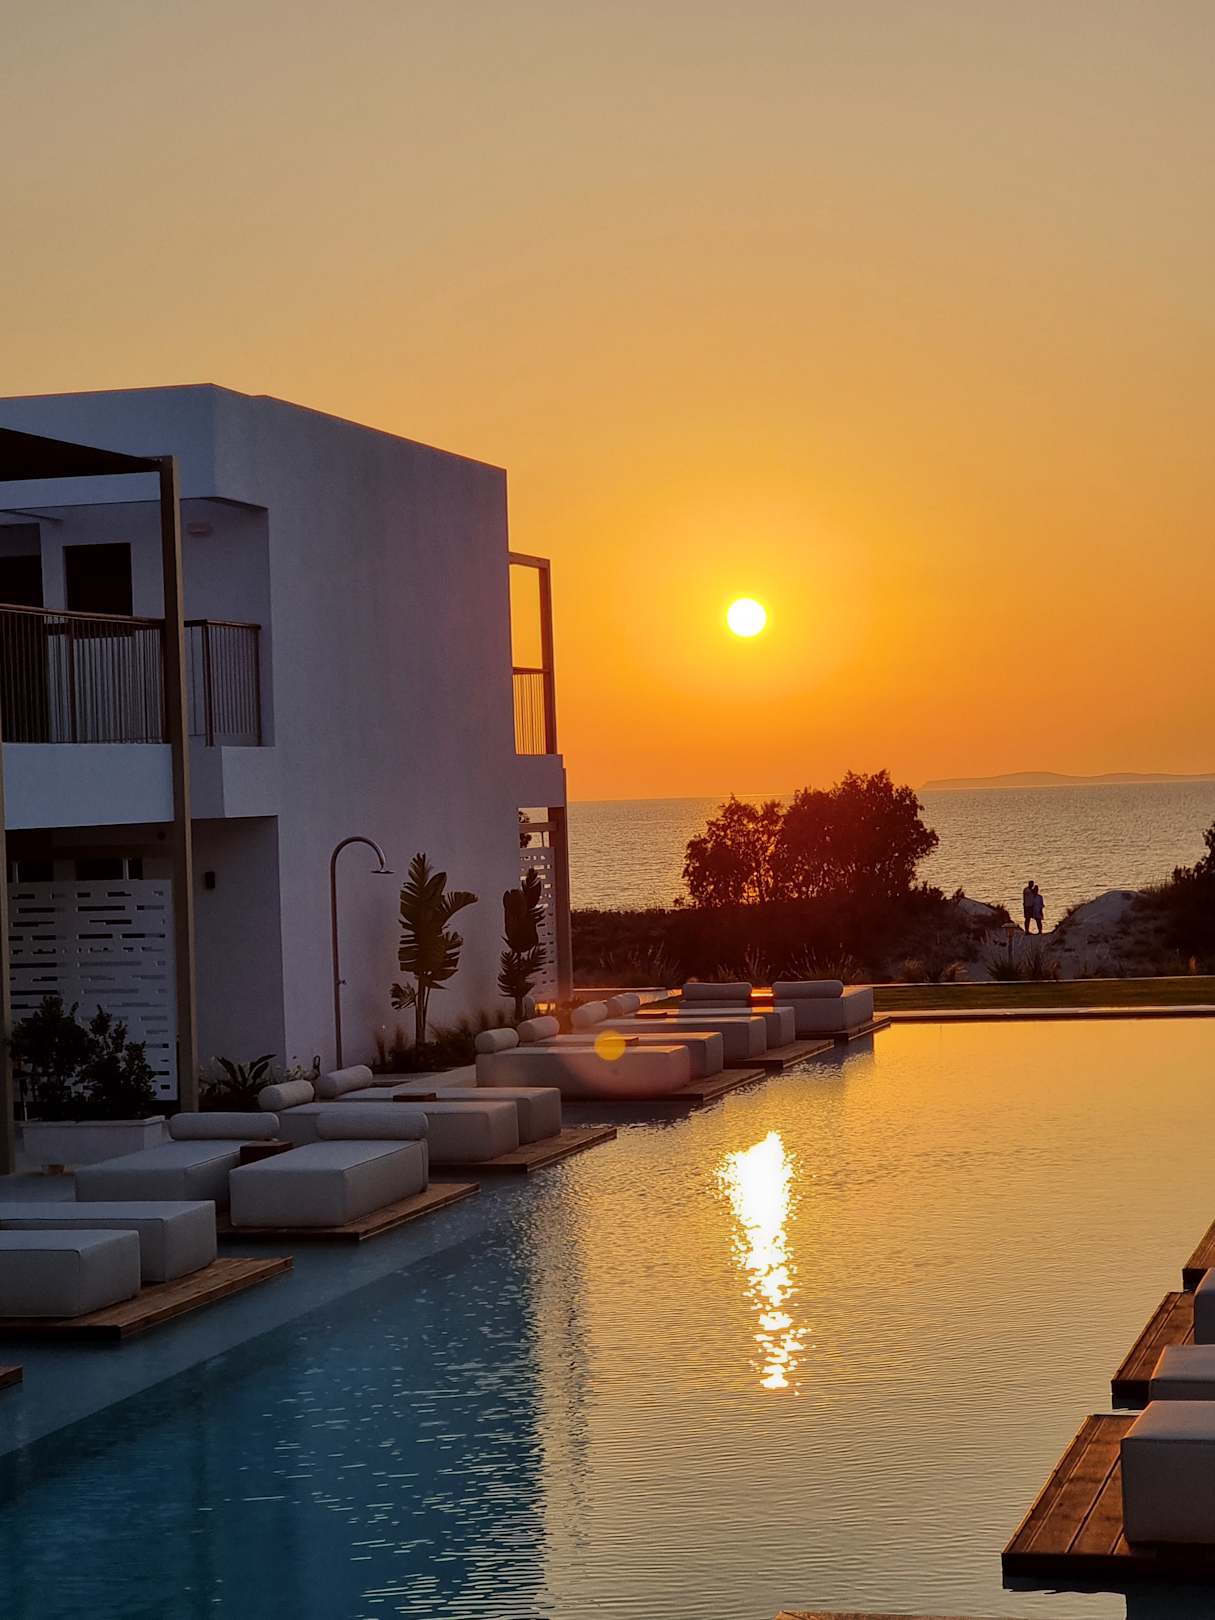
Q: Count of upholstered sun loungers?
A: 15